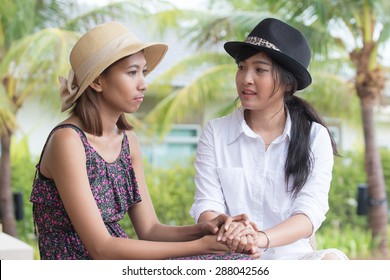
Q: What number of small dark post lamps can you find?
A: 2